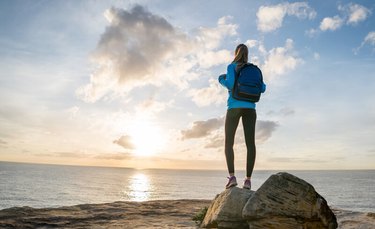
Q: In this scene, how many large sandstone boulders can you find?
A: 2